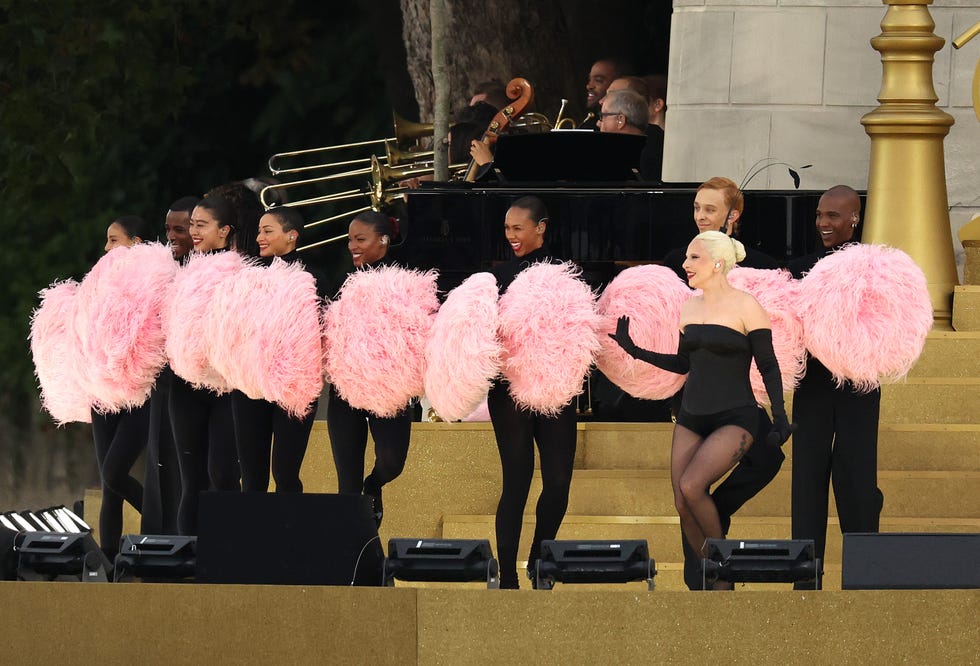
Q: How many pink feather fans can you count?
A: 10